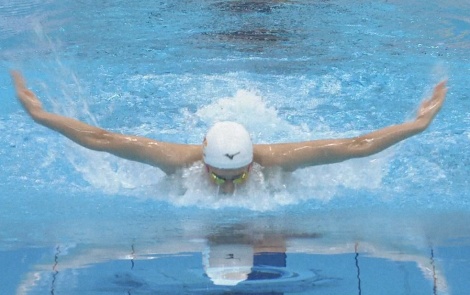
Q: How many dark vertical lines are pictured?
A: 4